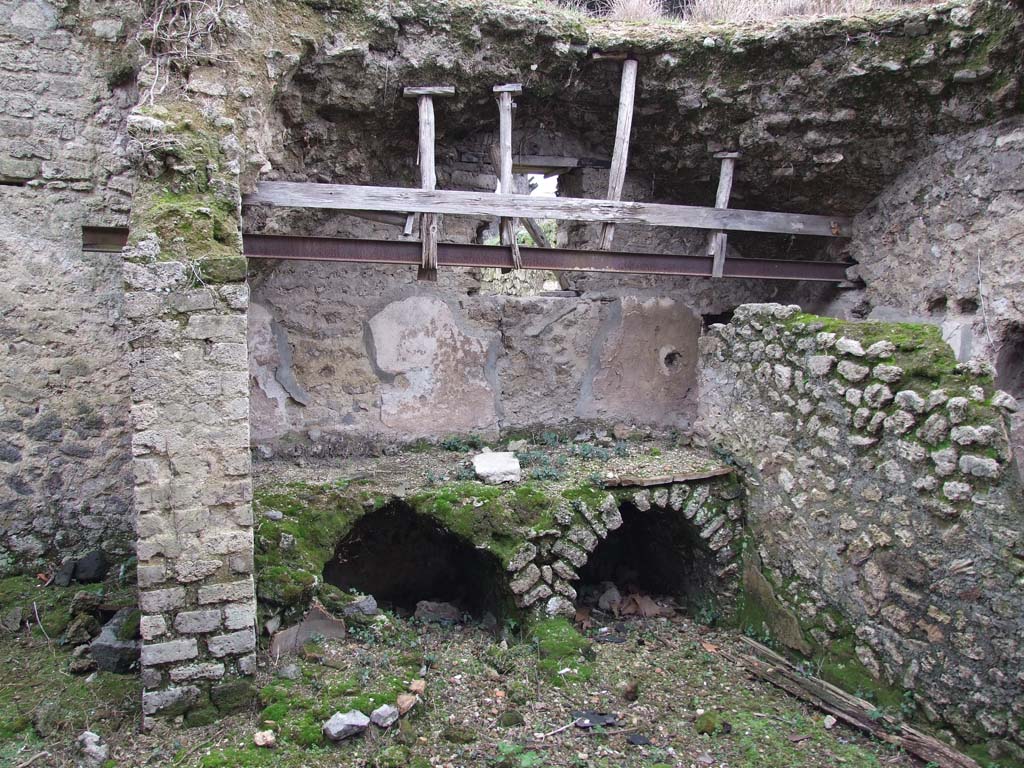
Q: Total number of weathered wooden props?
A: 4